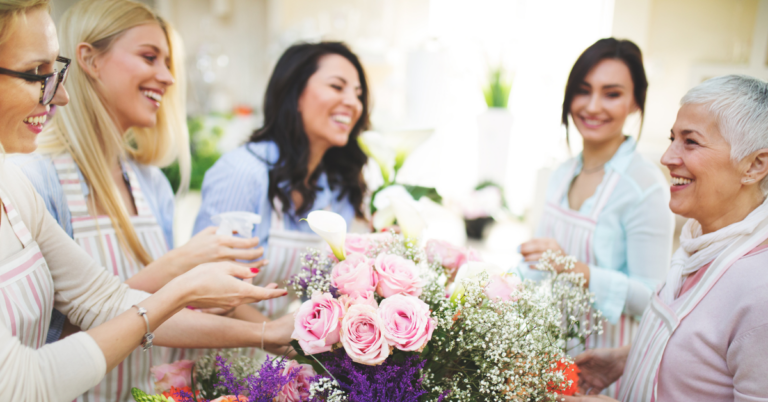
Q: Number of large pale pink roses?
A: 5